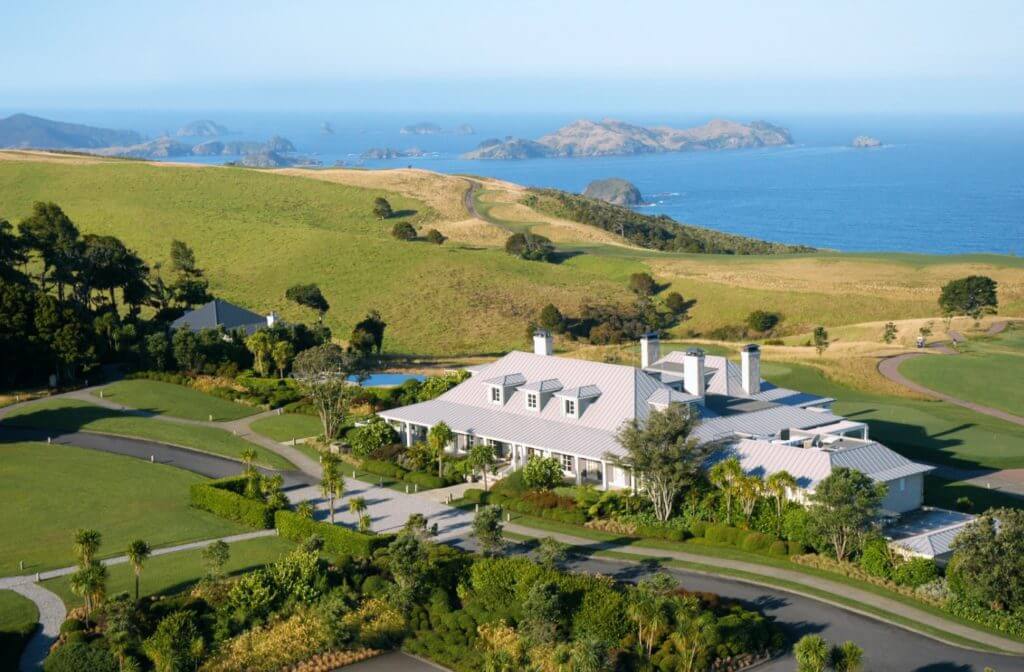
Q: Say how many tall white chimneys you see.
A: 4